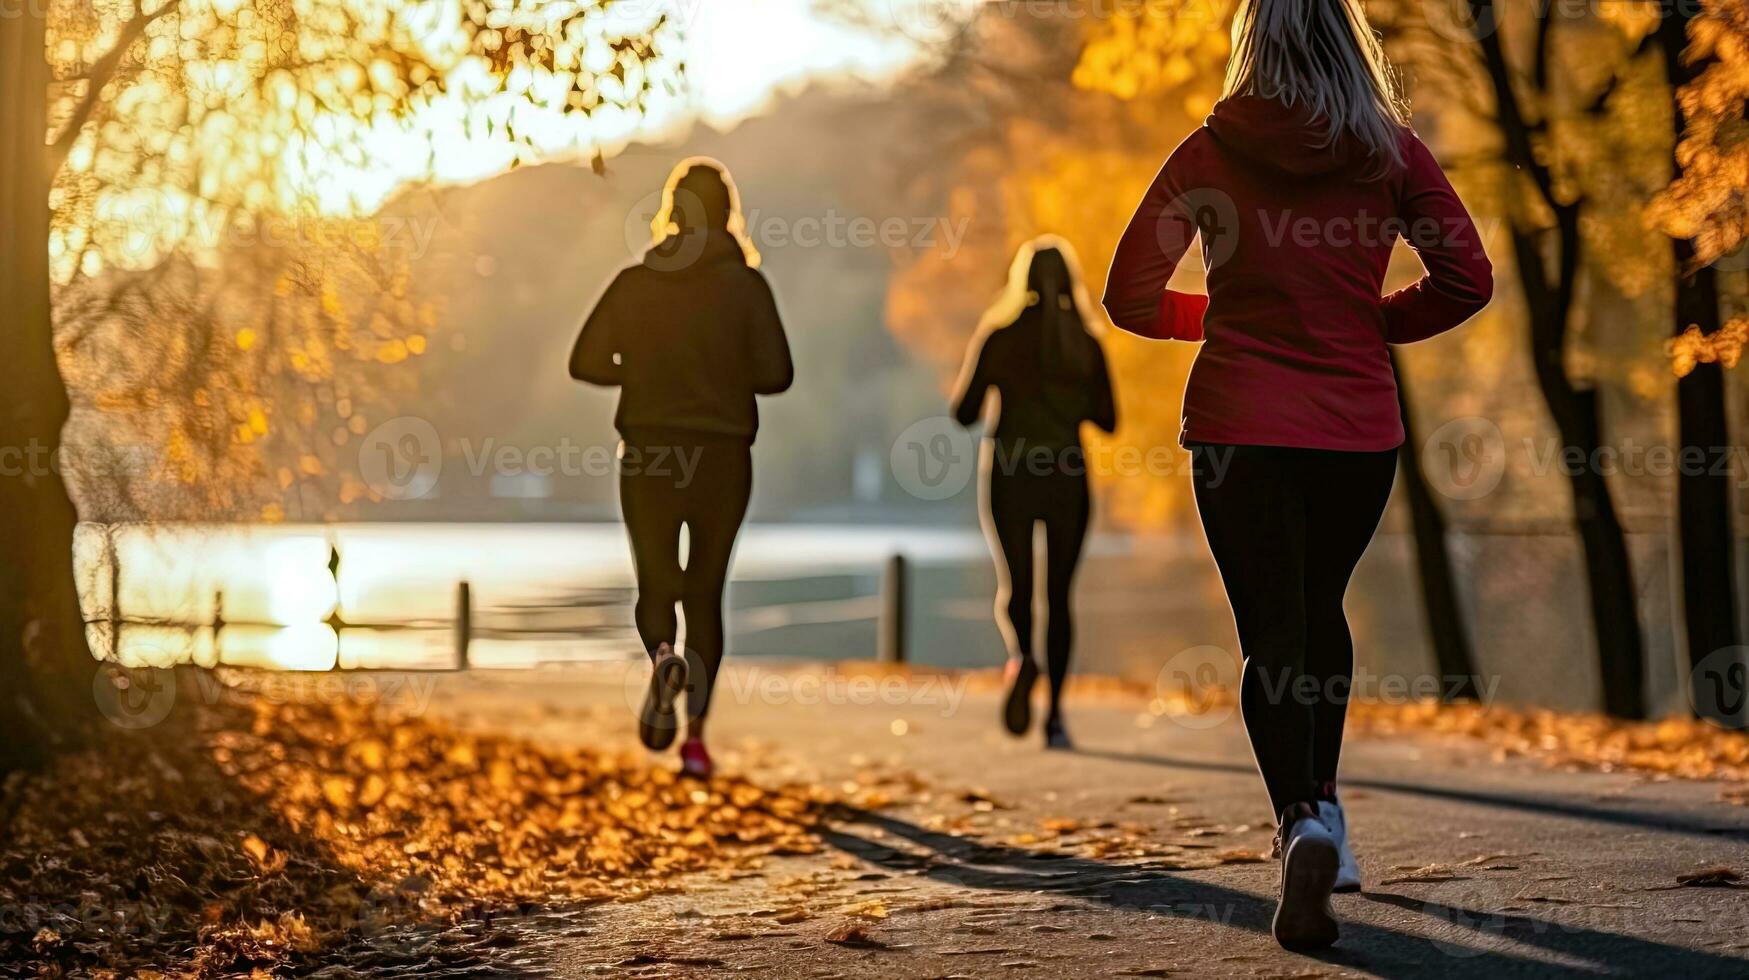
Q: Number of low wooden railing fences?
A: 1